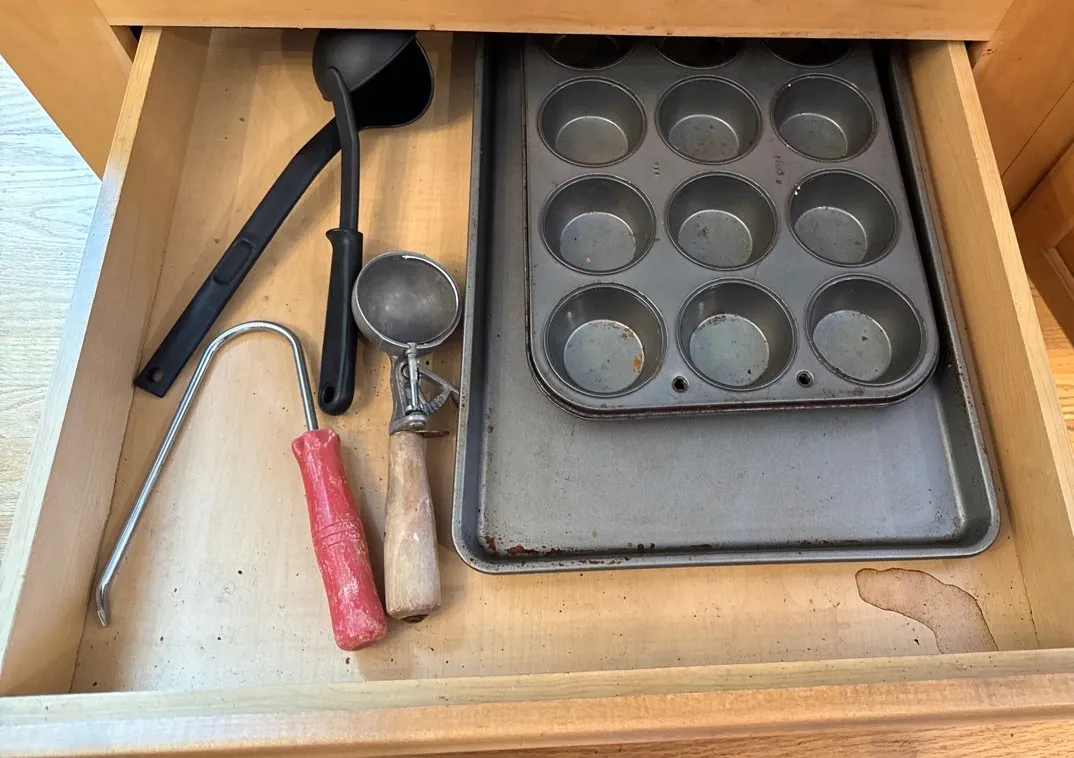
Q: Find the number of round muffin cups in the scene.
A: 12